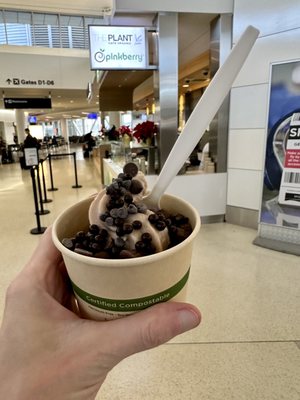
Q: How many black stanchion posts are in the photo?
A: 5